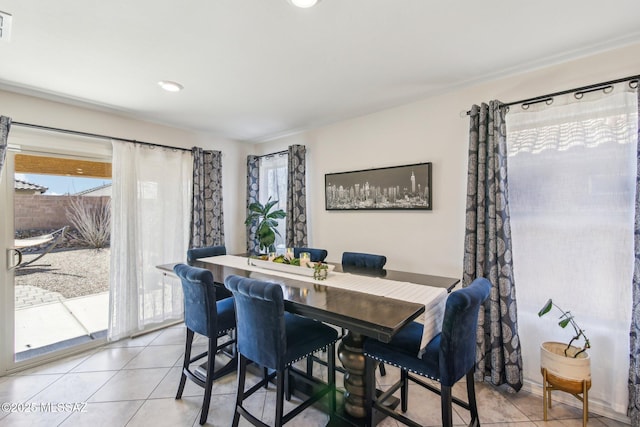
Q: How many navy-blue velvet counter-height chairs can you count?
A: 6